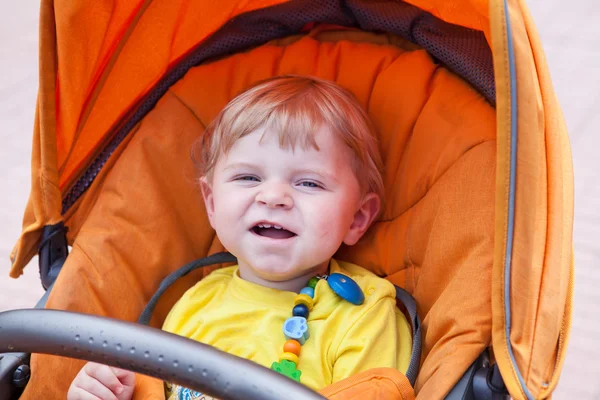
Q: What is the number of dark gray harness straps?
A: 2